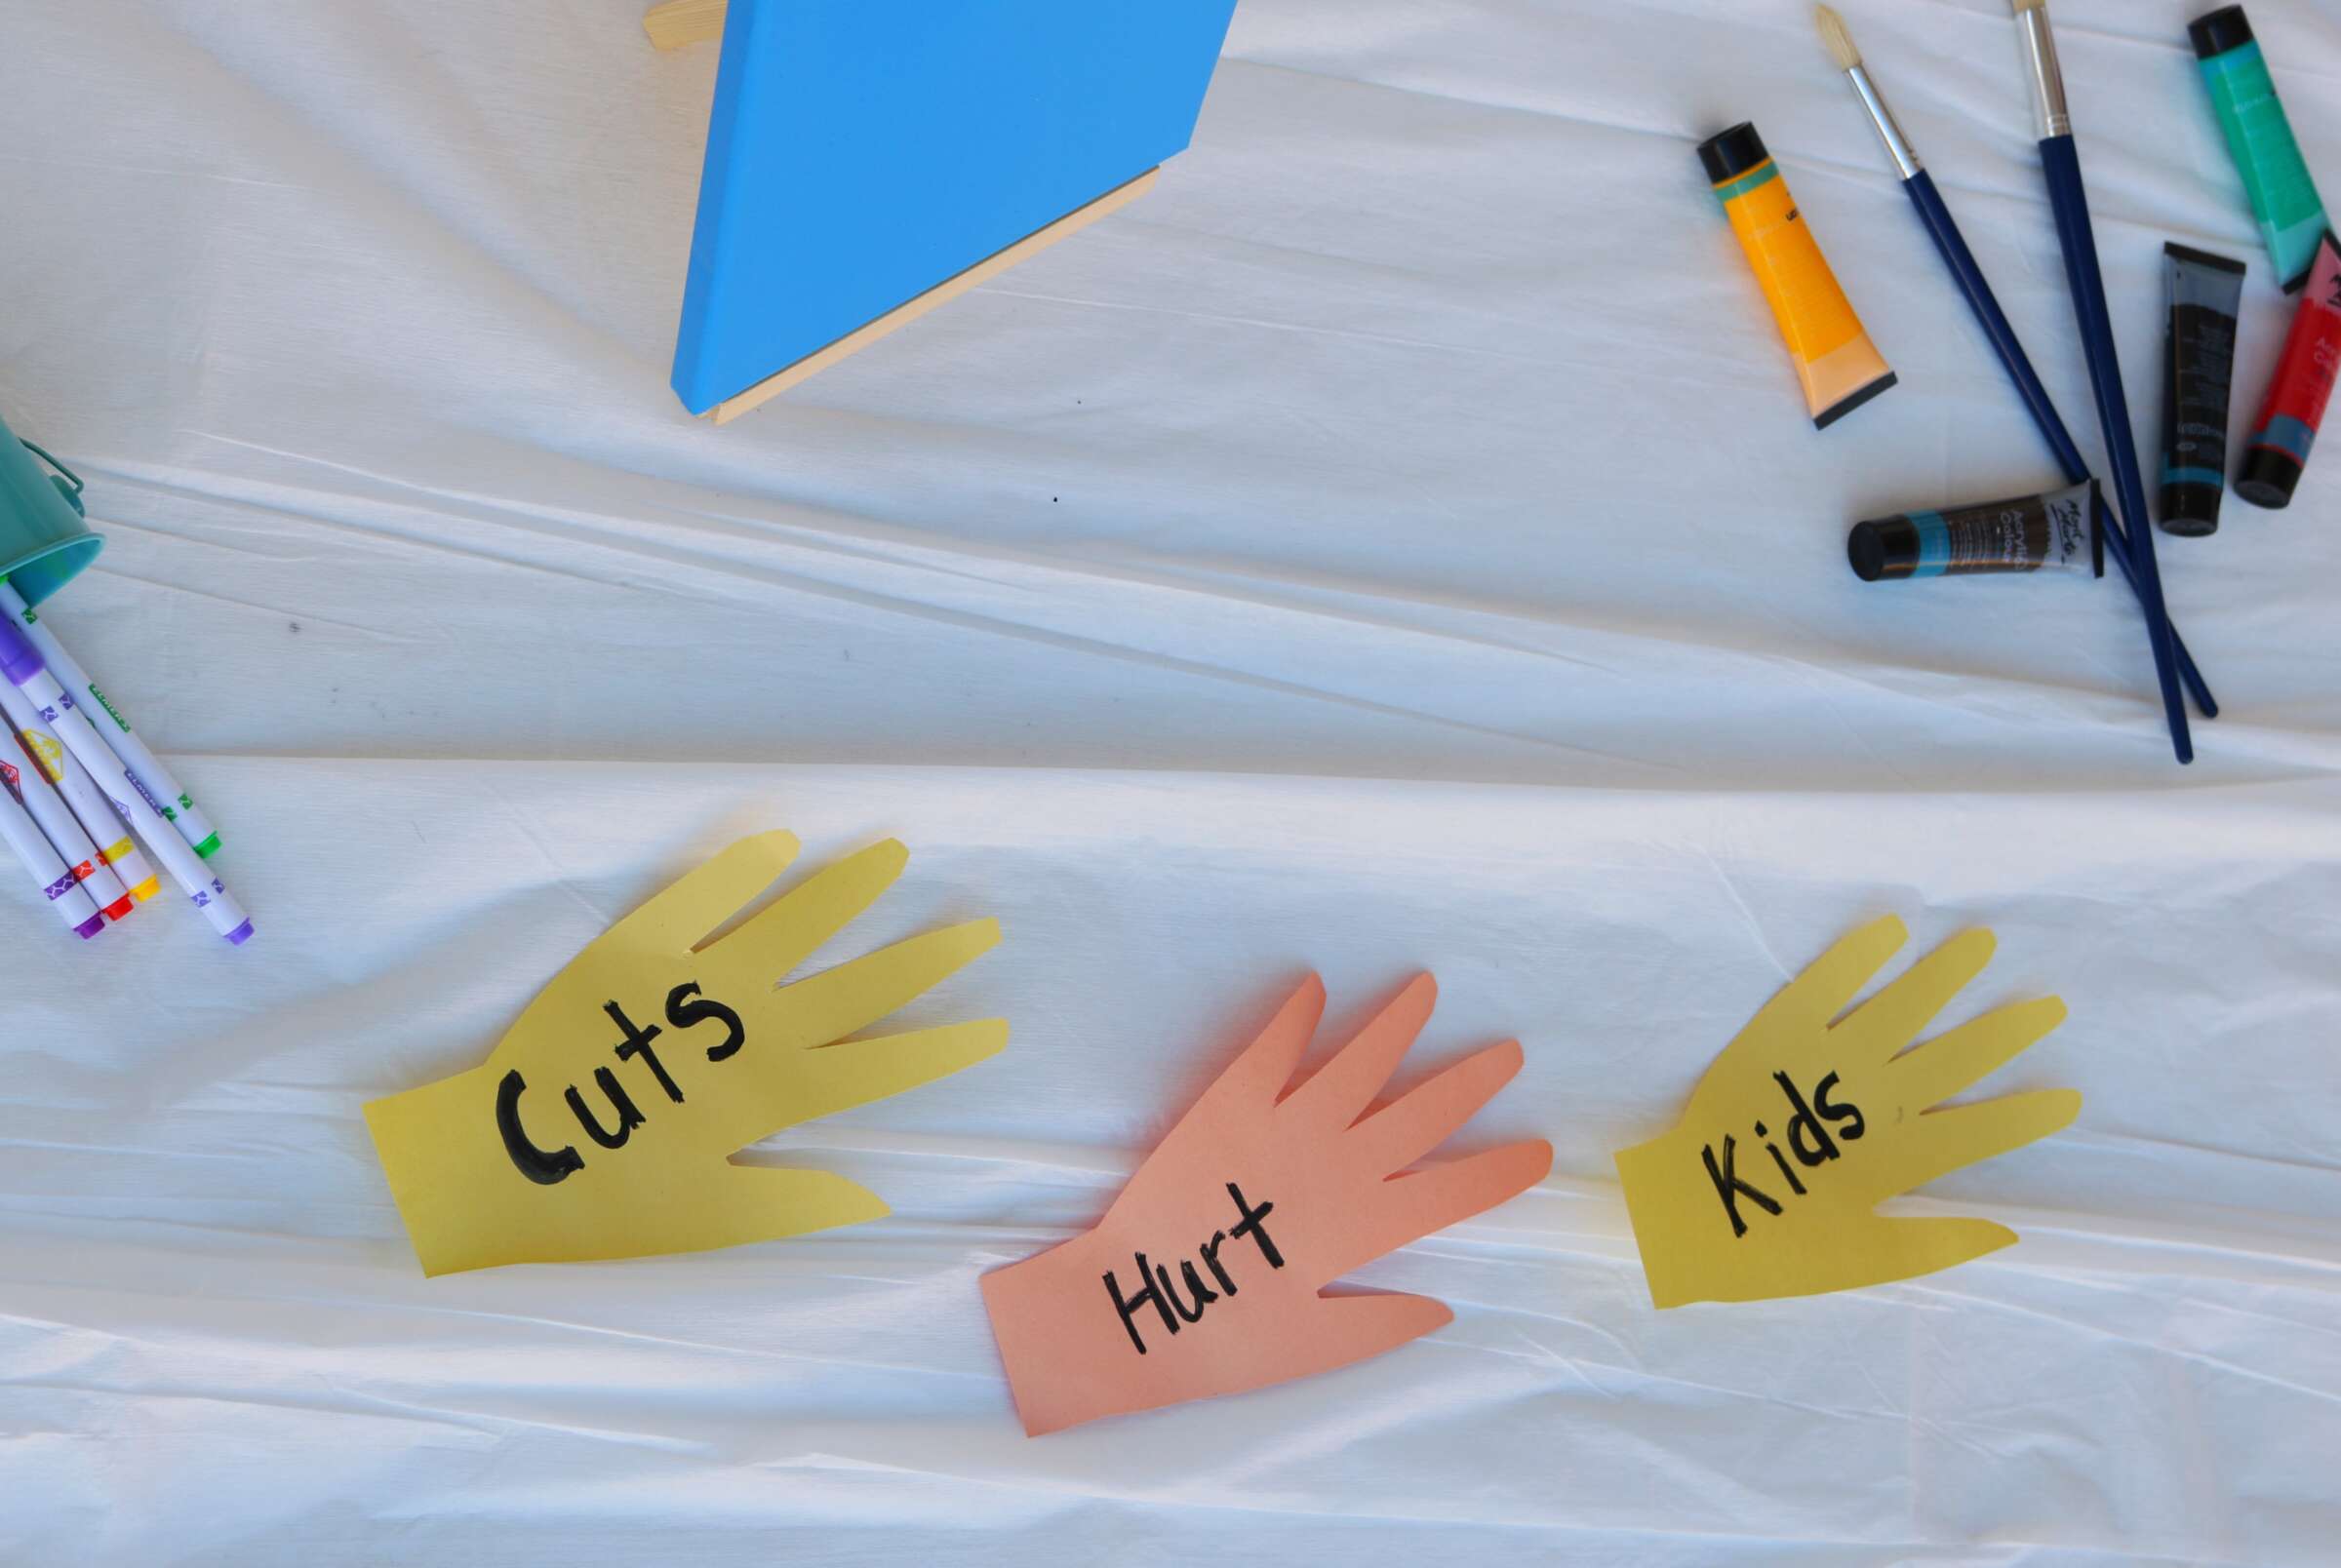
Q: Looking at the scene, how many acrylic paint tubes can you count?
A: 5